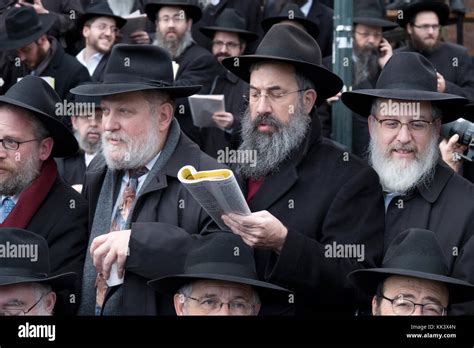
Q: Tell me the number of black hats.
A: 15